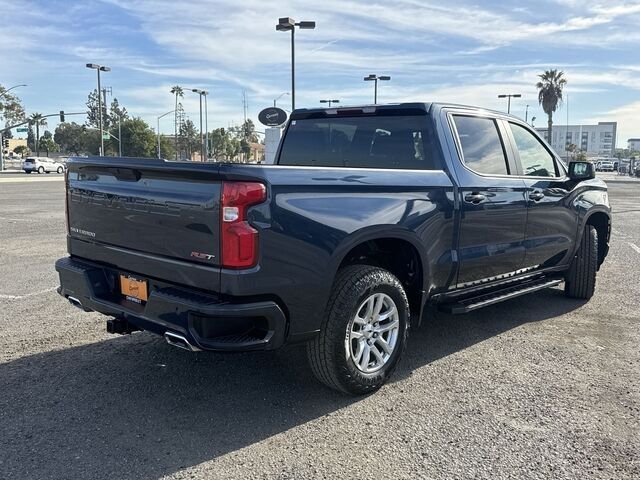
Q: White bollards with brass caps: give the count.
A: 0